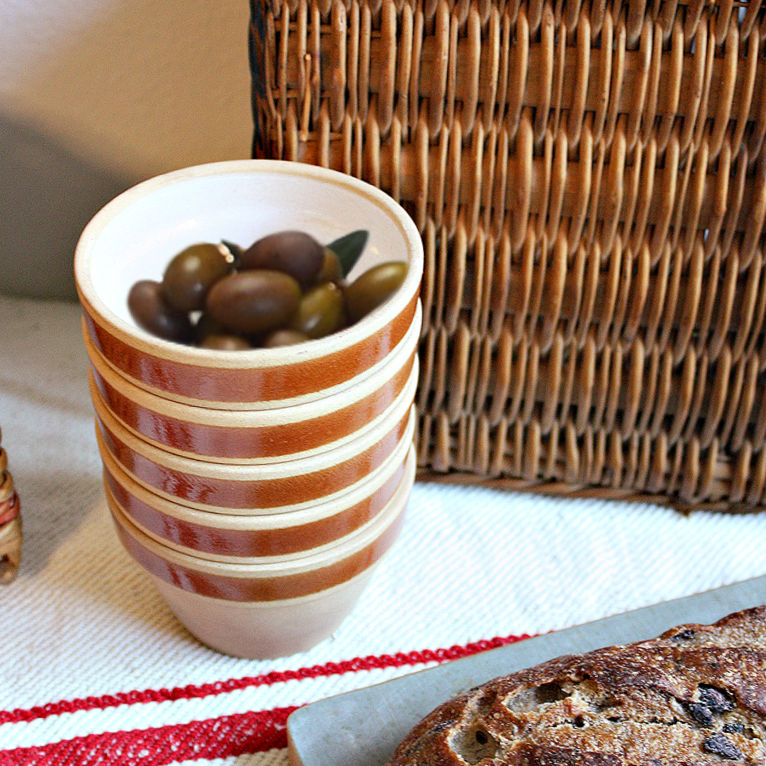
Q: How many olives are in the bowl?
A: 9